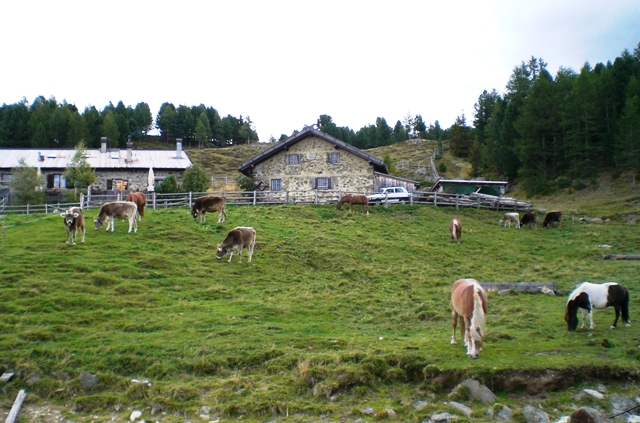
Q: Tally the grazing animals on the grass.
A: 12